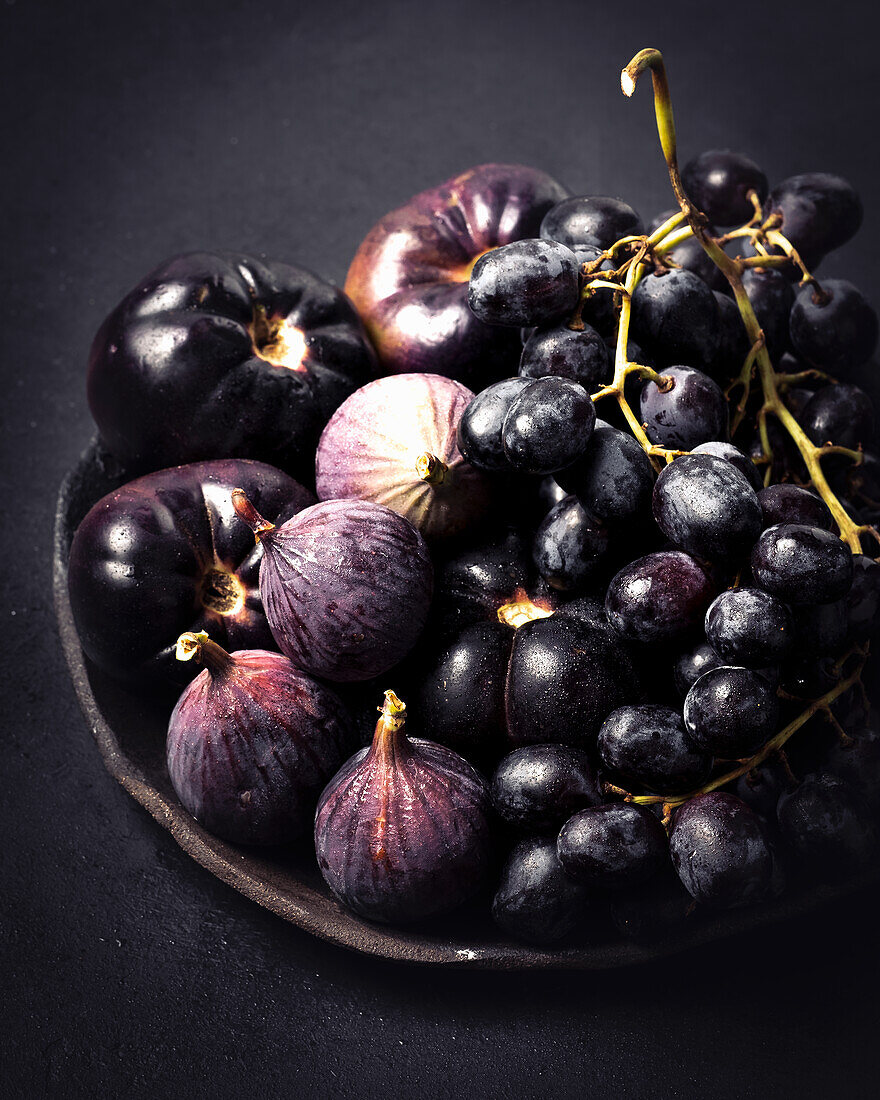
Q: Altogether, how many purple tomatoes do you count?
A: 4